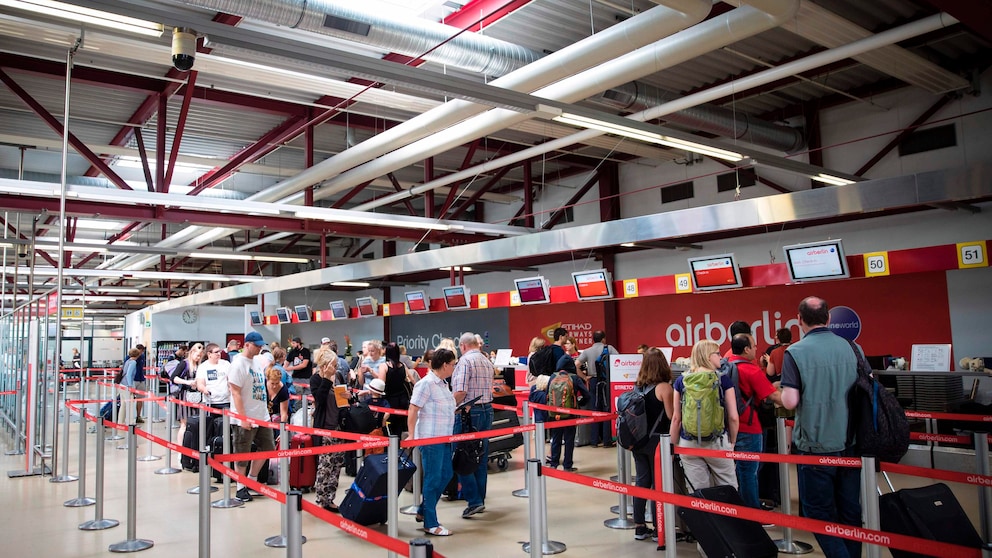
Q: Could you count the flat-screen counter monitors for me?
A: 11